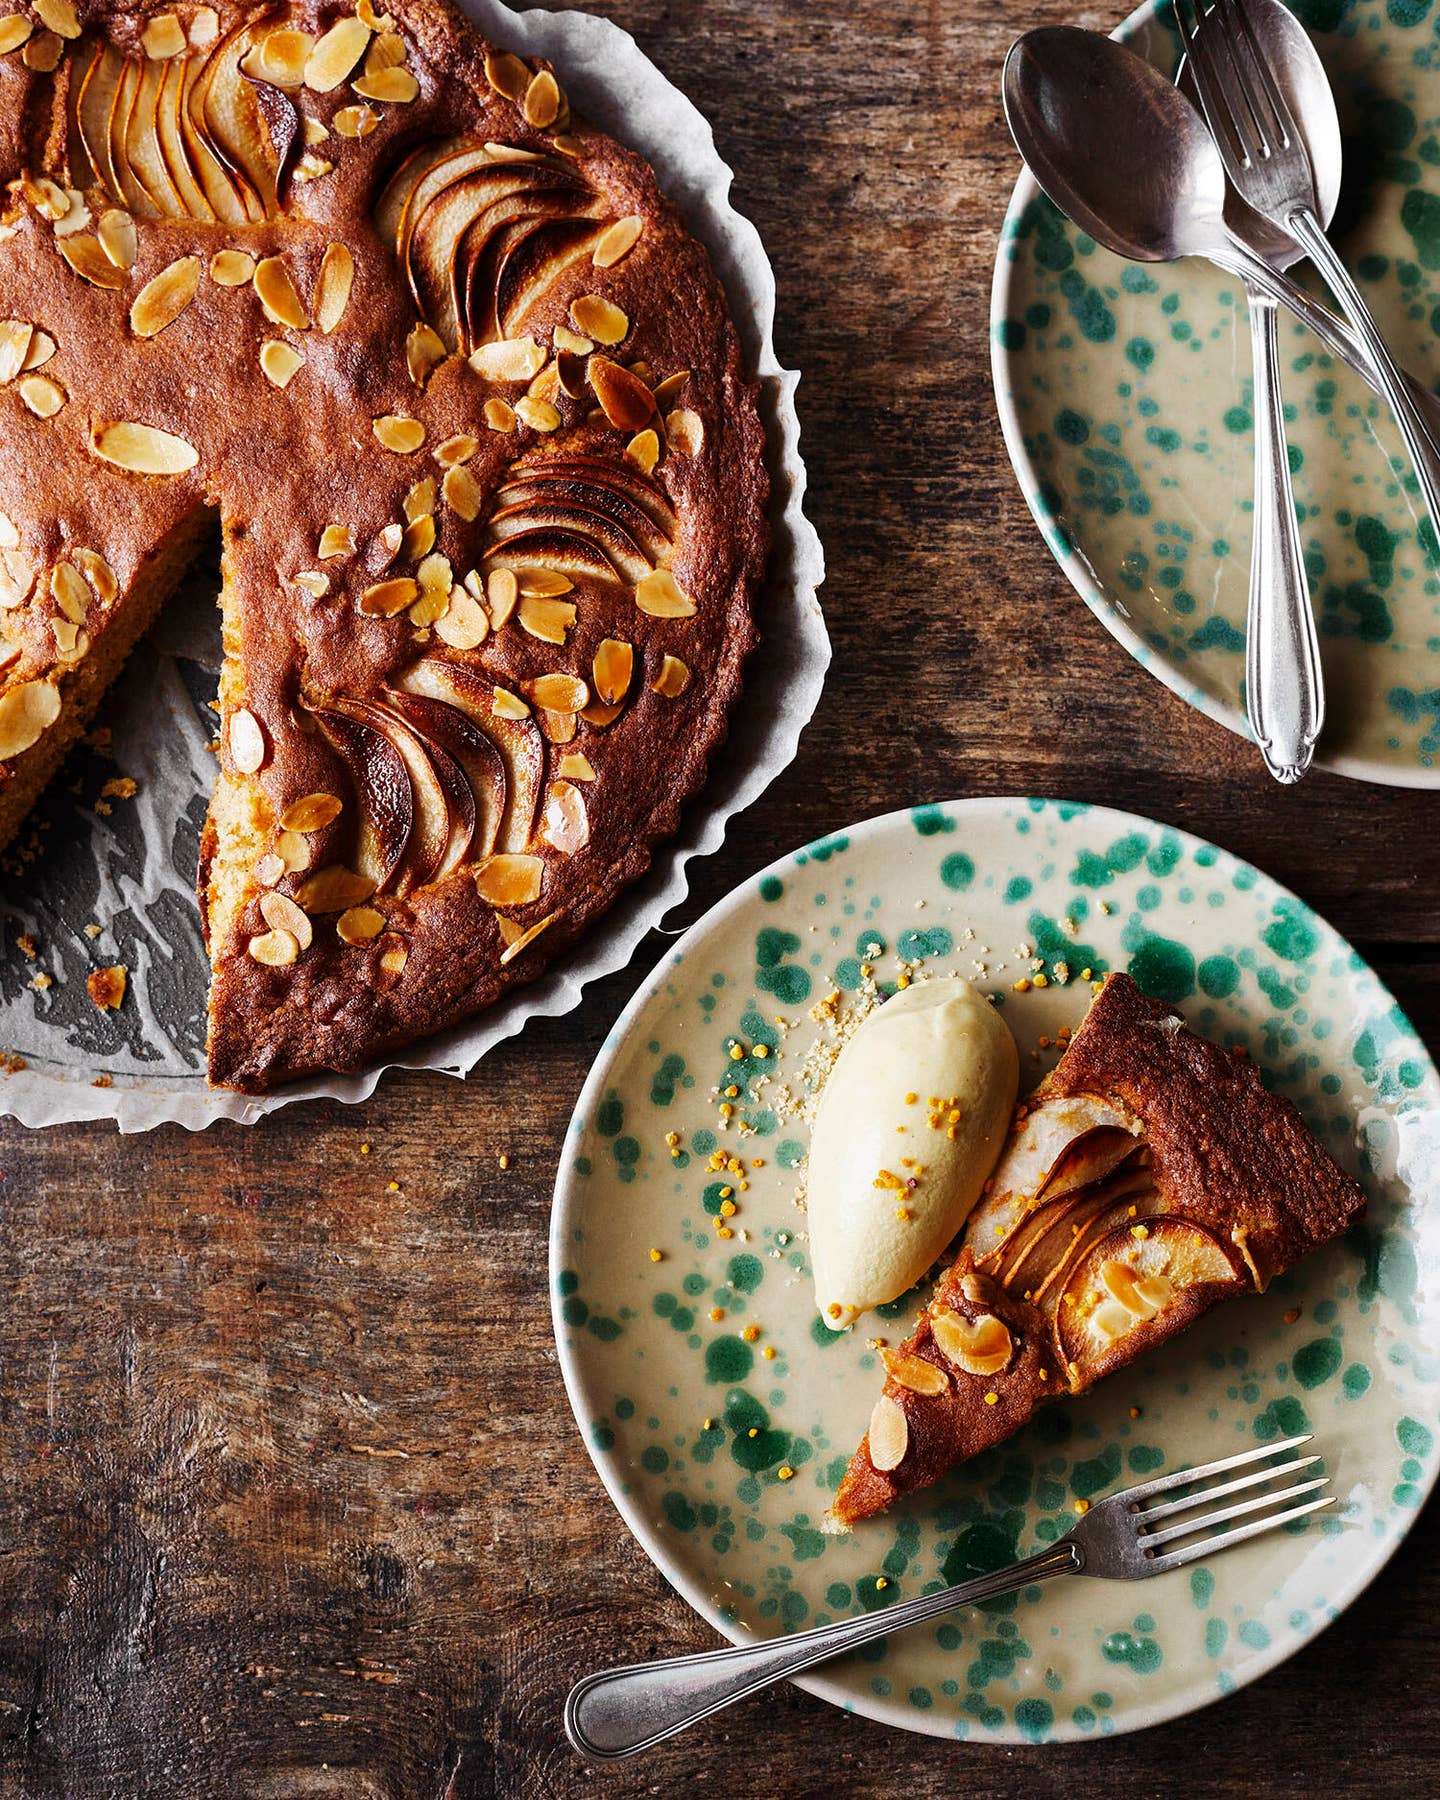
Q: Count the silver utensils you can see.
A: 4